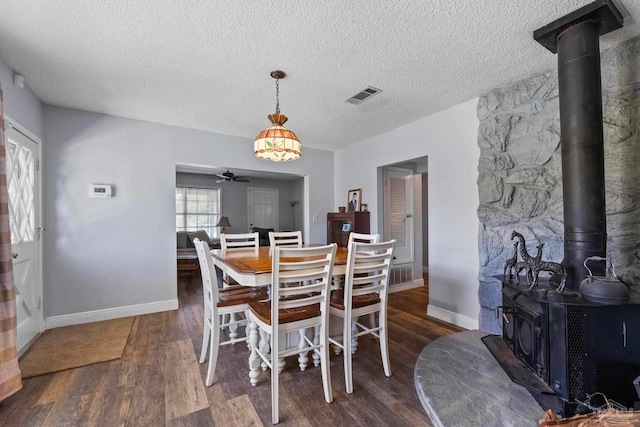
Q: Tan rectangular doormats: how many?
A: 1